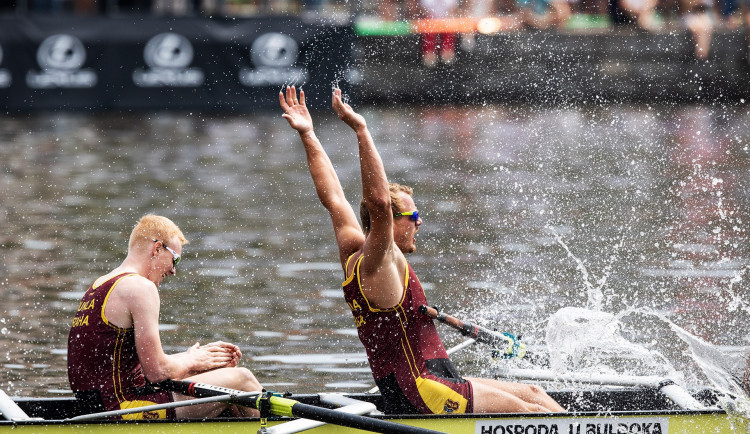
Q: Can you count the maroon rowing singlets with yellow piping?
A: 2